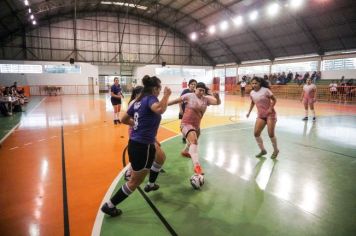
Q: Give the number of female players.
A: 7